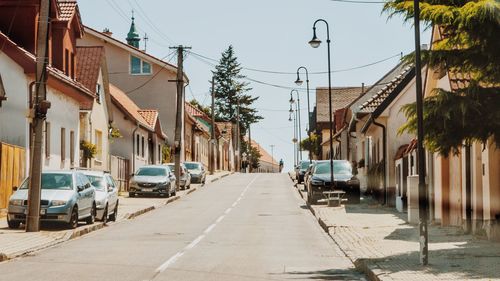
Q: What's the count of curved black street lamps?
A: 5